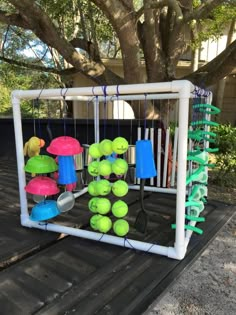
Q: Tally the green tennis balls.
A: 15